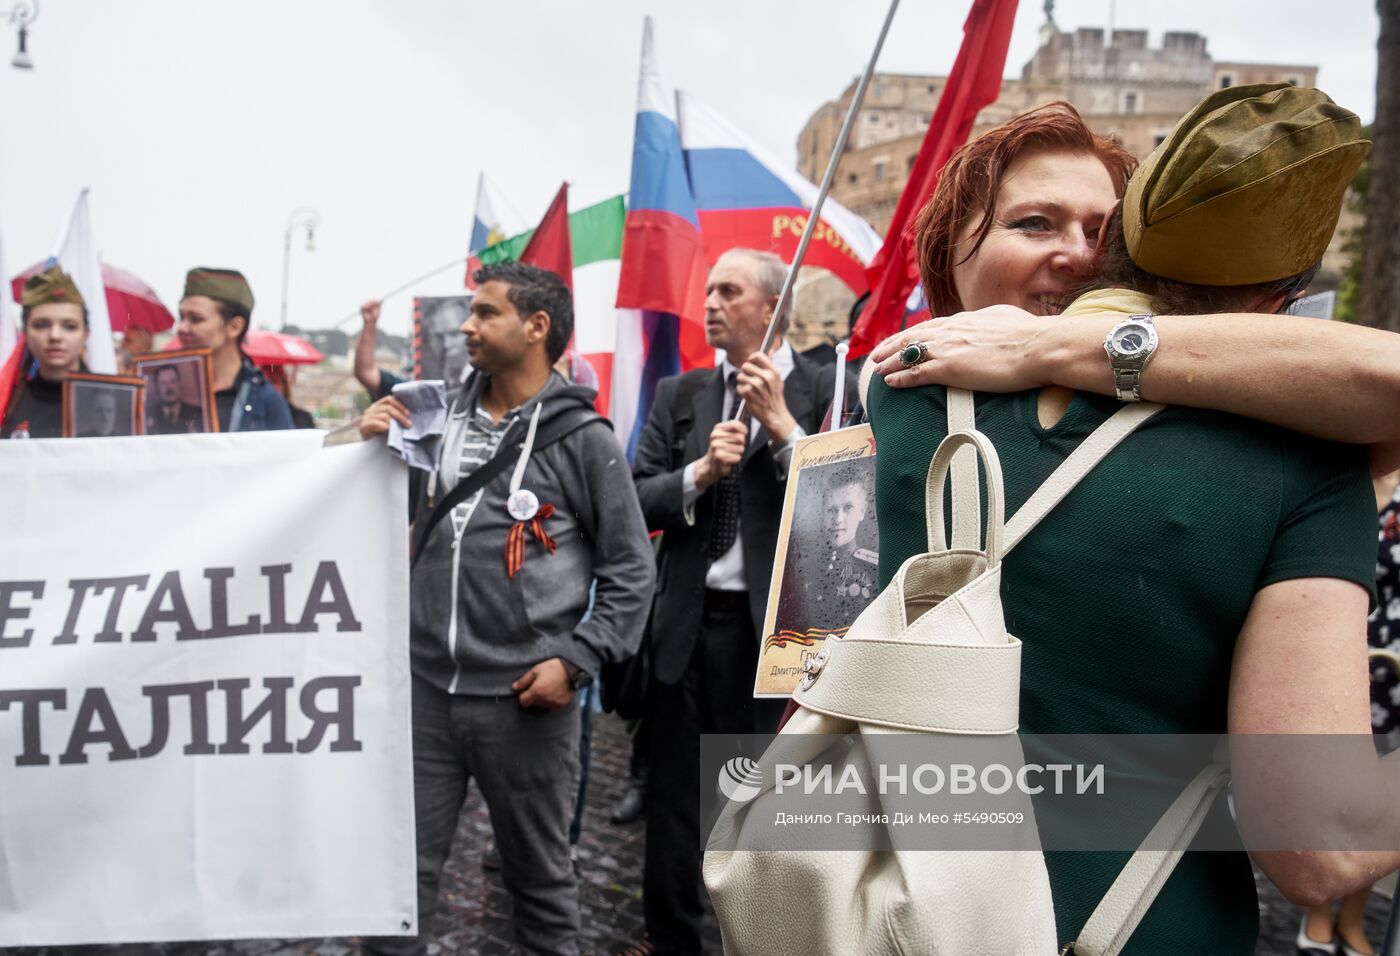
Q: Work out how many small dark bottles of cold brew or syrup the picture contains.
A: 0